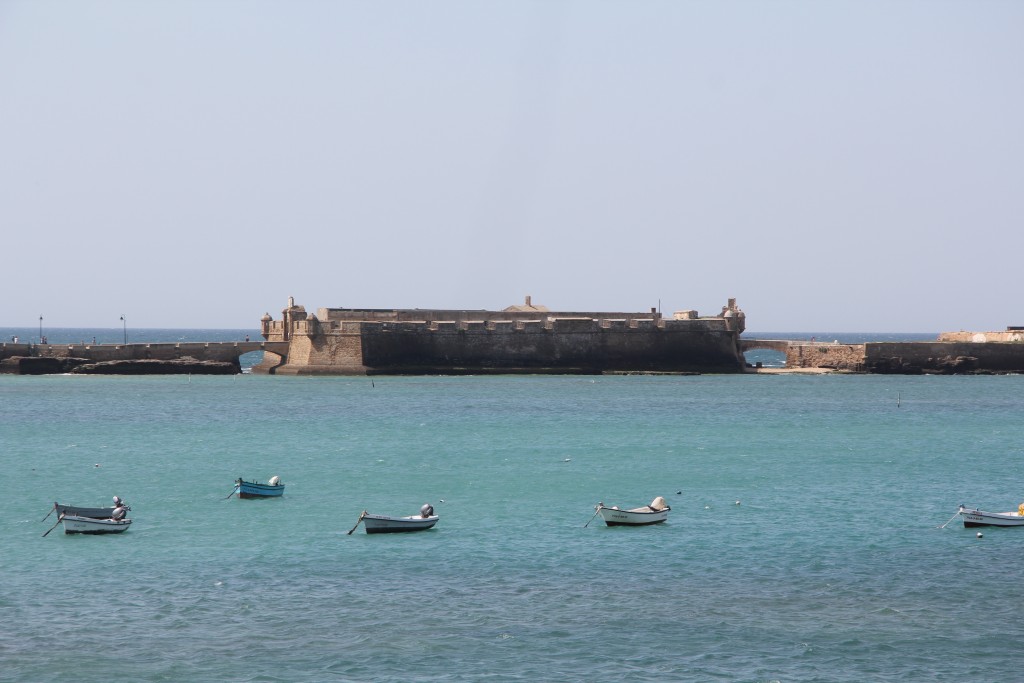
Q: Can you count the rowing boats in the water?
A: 6